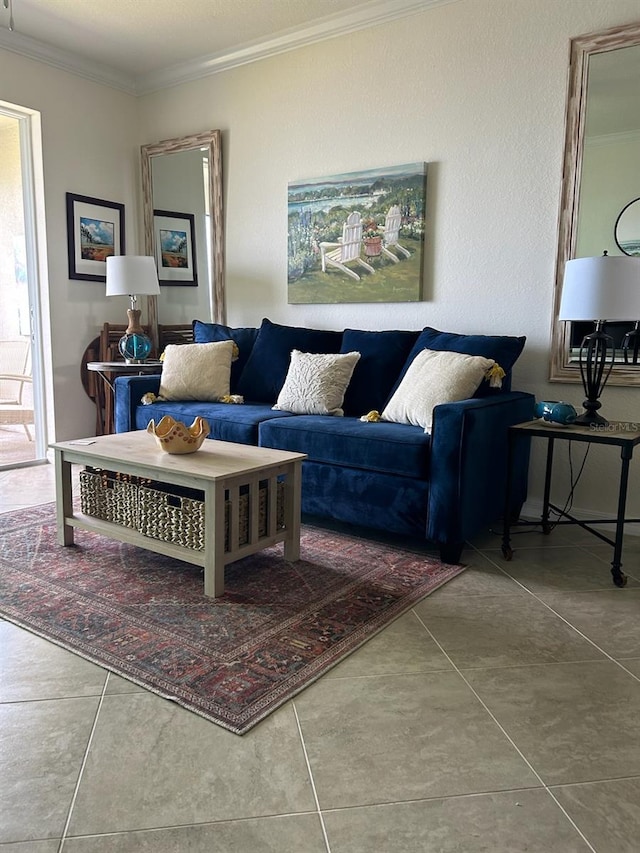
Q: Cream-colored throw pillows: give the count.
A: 3